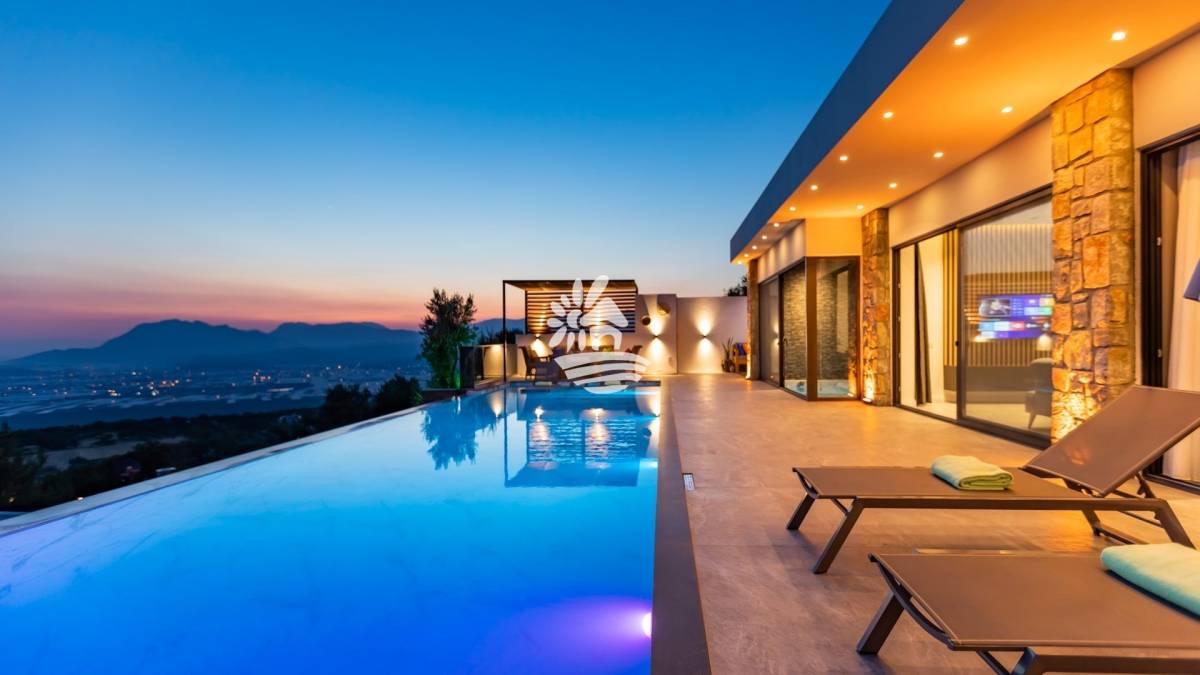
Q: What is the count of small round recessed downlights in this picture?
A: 15